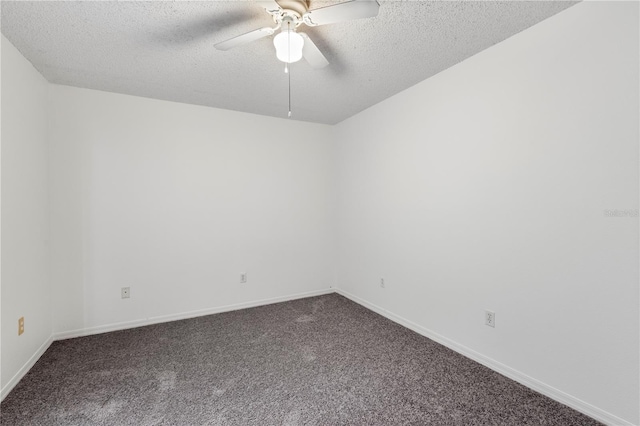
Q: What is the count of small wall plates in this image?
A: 5